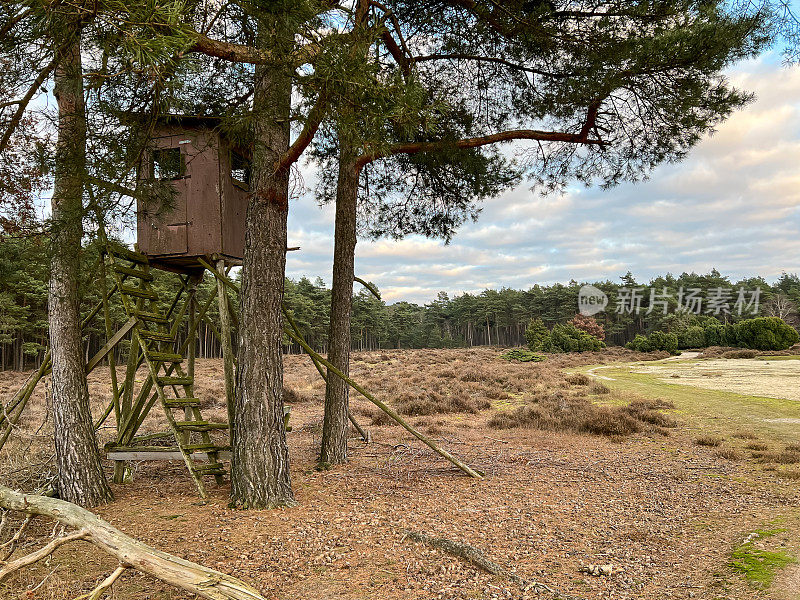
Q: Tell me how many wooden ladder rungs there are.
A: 11